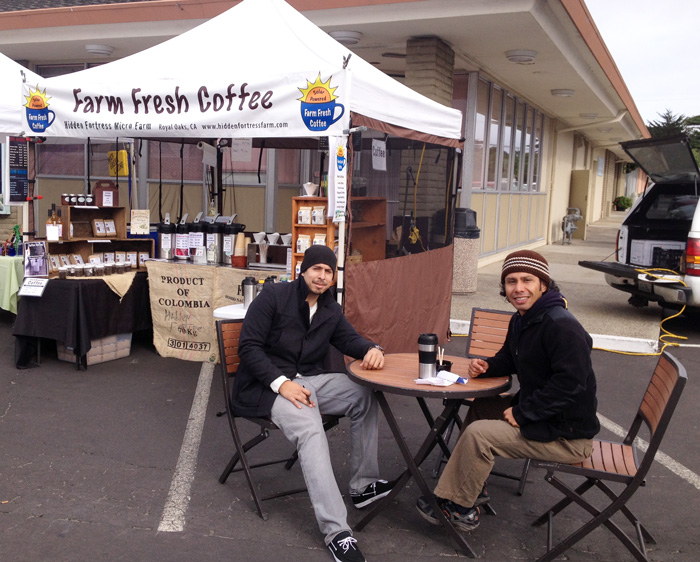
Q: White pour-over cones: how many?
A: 4